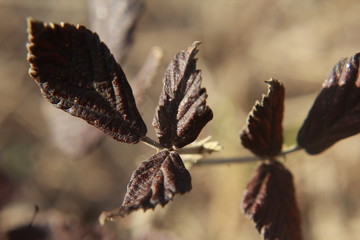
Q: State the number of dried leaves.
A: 6